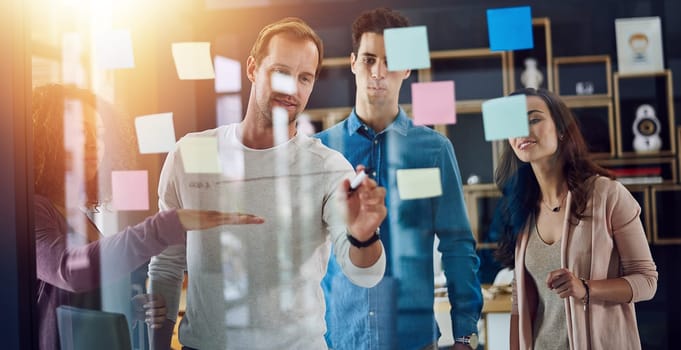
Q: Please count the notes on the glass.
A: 10